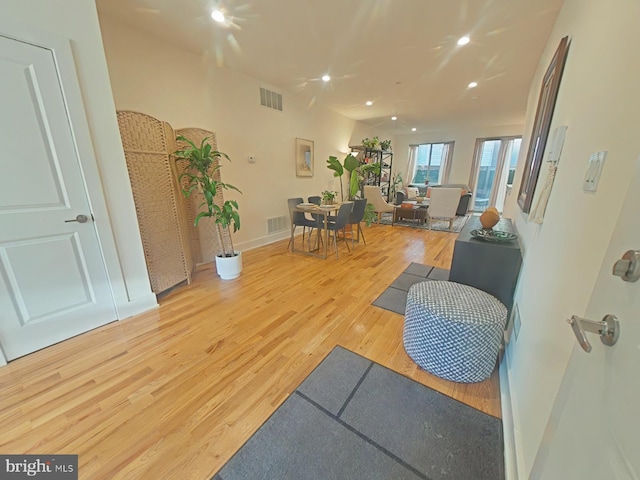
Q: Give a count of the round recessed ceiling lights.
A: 7